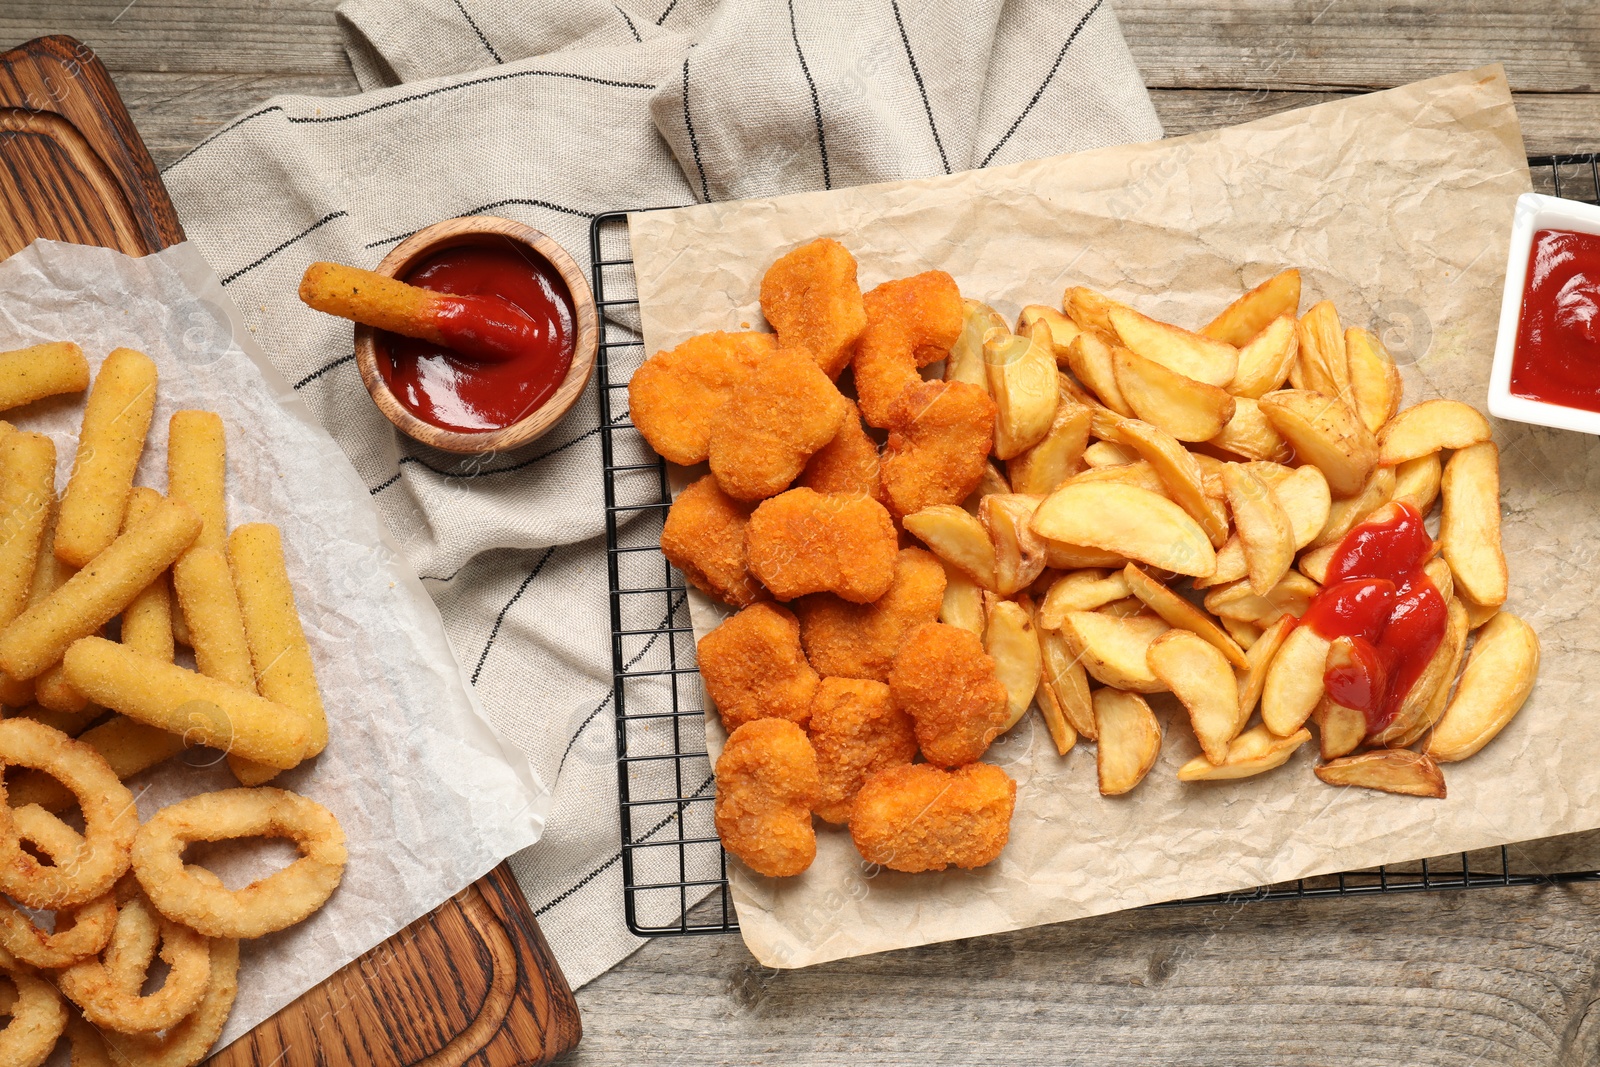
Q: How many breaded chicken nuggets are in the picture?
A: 14